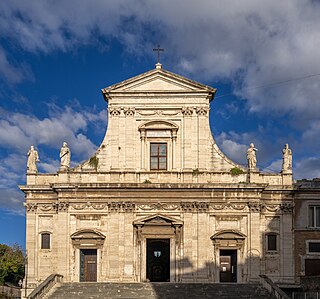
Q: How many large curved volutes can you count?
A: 2